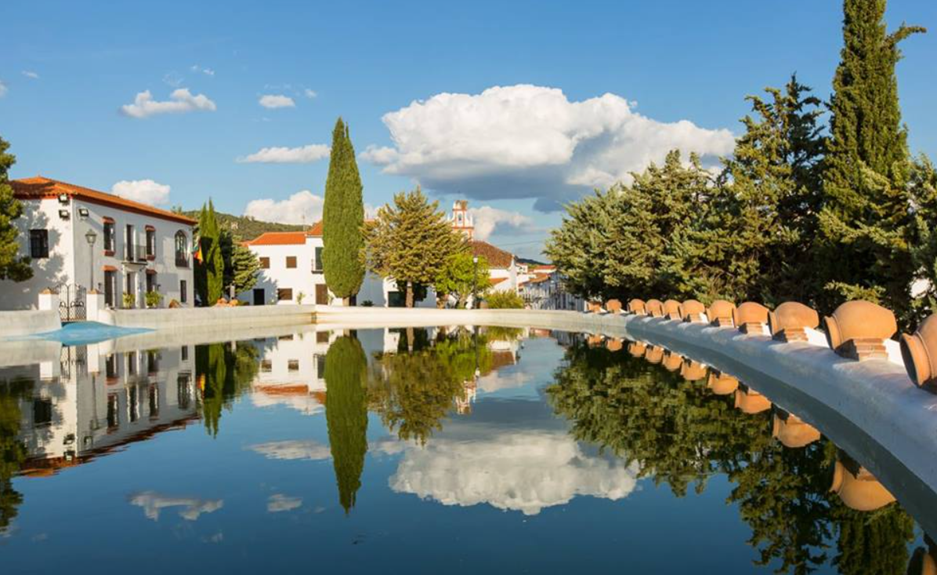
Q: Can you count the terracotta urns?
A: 11